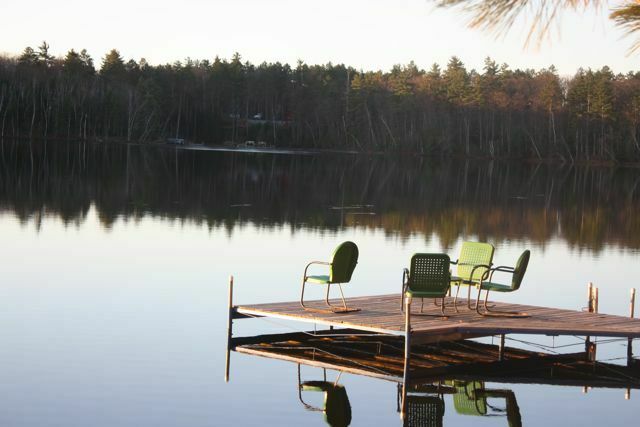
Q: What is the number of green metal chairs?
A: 4